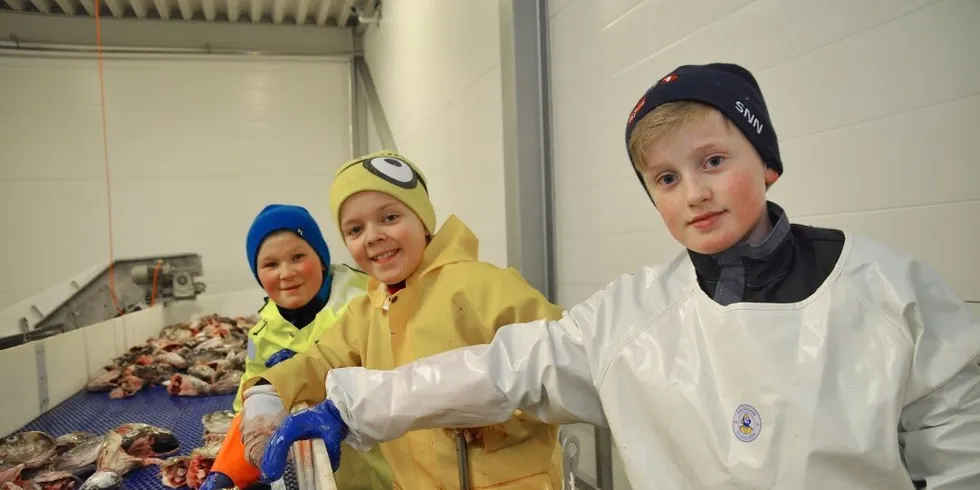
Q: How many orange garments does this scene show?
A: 1